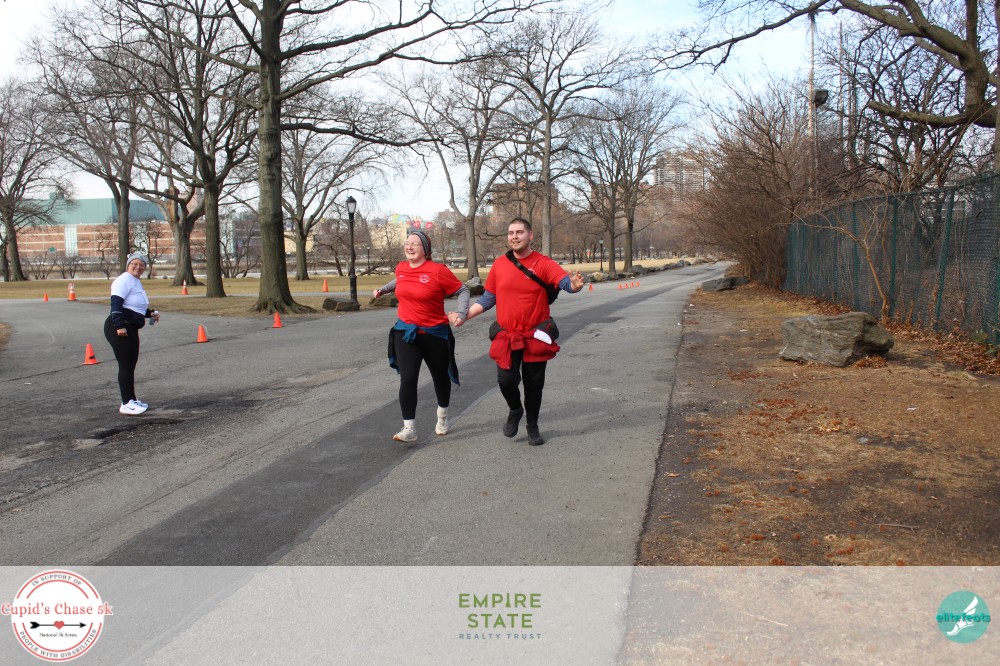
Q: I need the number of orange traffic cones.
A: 12